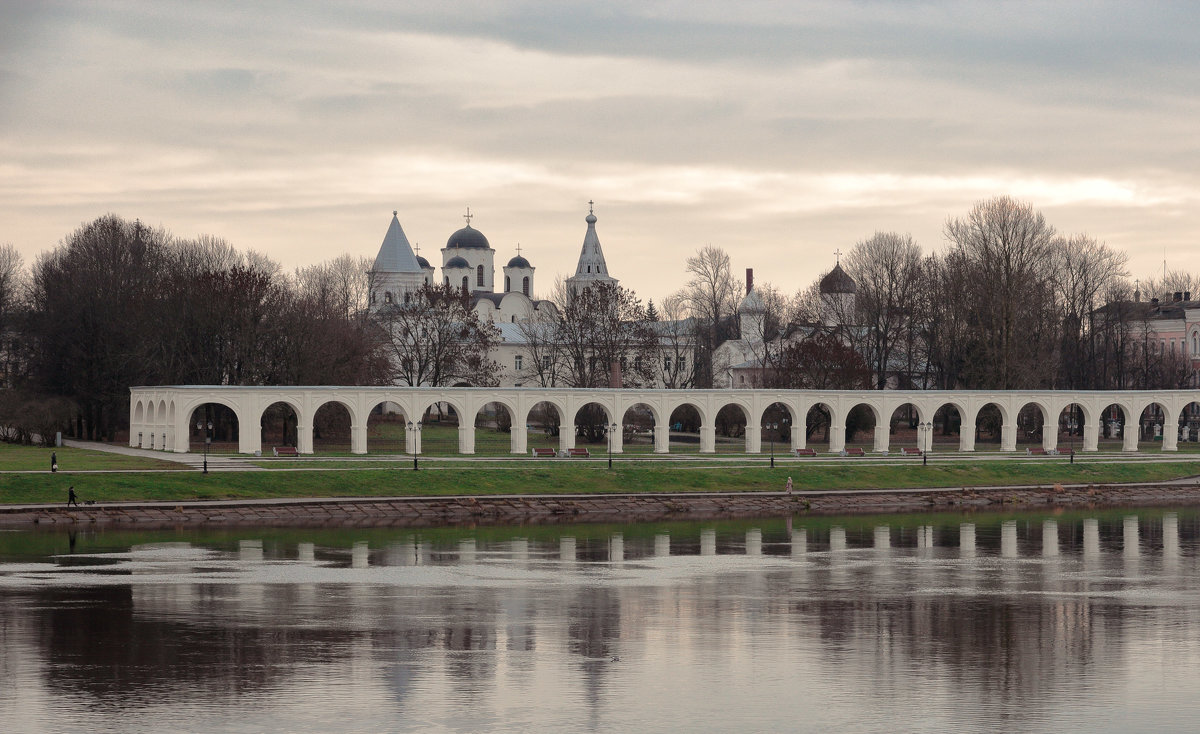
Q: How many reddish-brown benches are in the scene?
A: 8